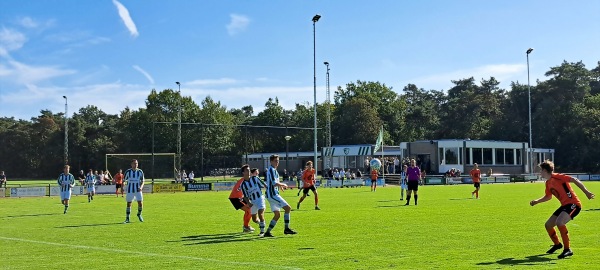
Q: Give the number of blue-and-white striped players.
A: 6